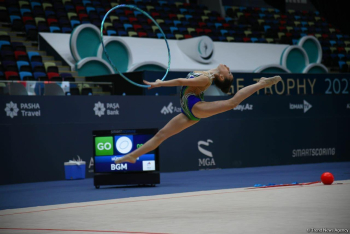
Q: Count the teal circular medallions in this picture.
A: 8